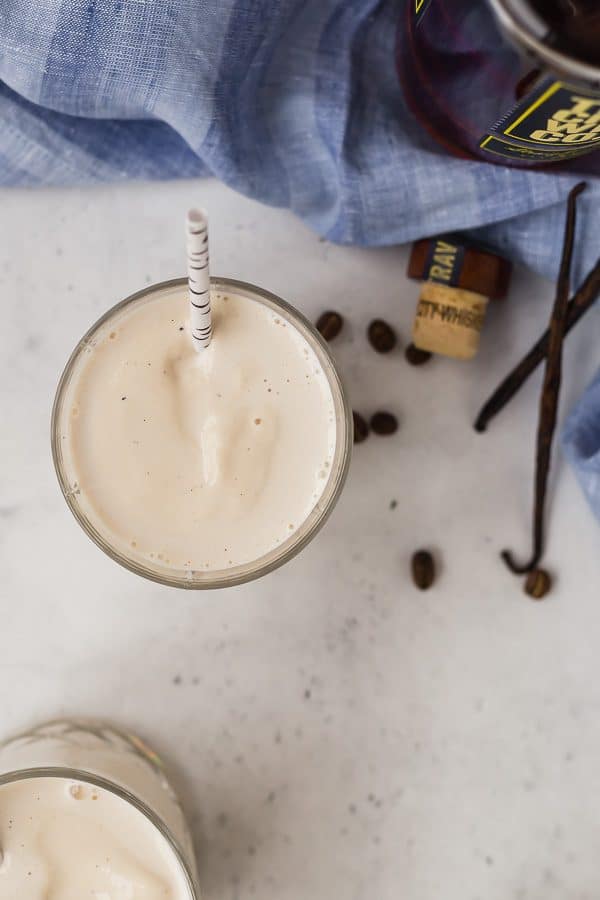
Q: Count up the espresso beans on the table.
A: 7